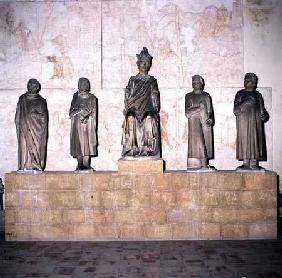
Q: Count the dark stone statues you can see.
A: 5